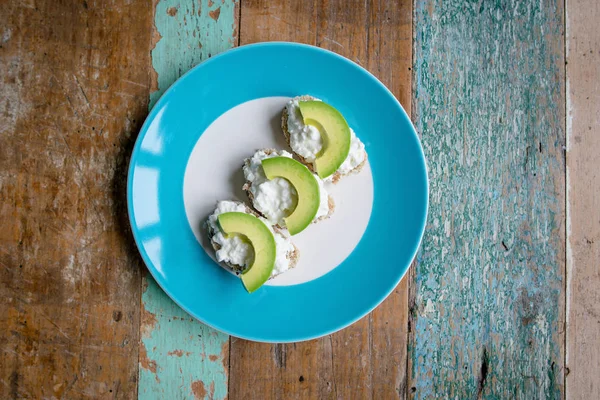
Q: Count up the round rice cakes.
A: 3